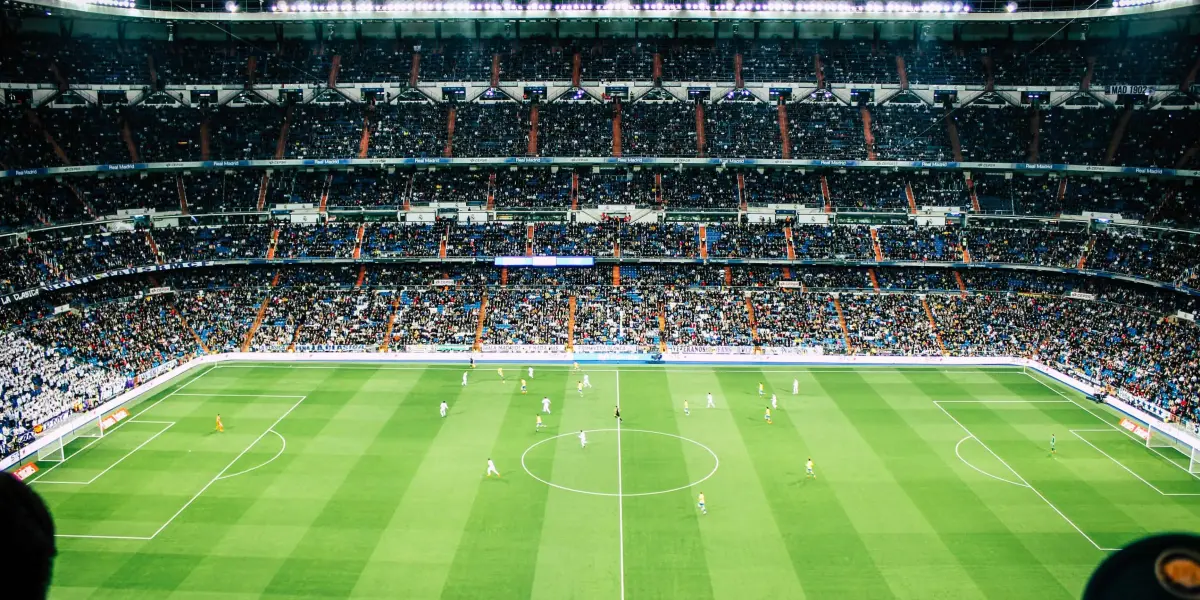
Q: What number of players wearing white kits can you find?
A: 10